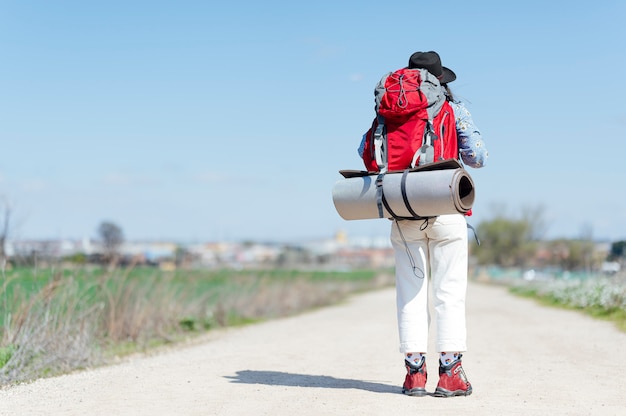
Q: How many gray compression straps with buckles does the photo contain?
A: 2